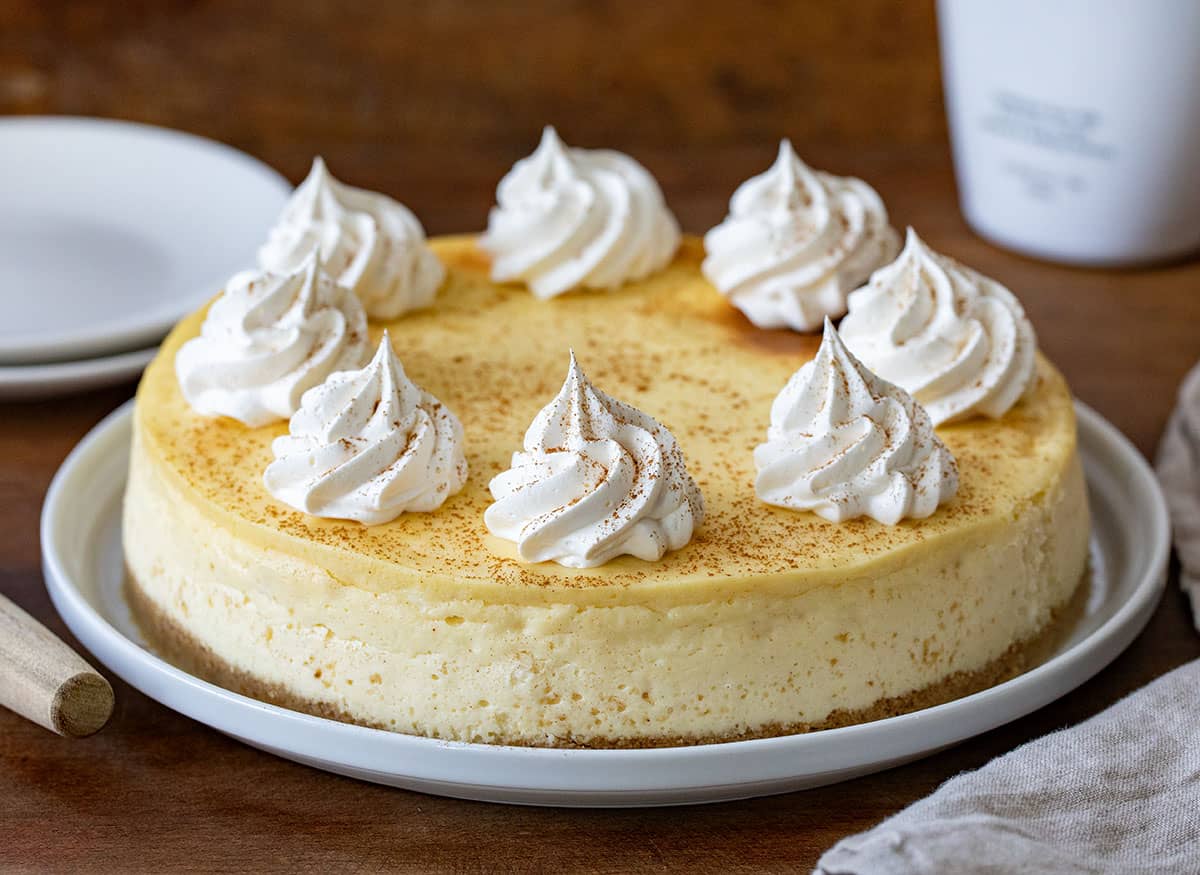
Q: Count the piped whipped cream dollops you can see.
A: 8